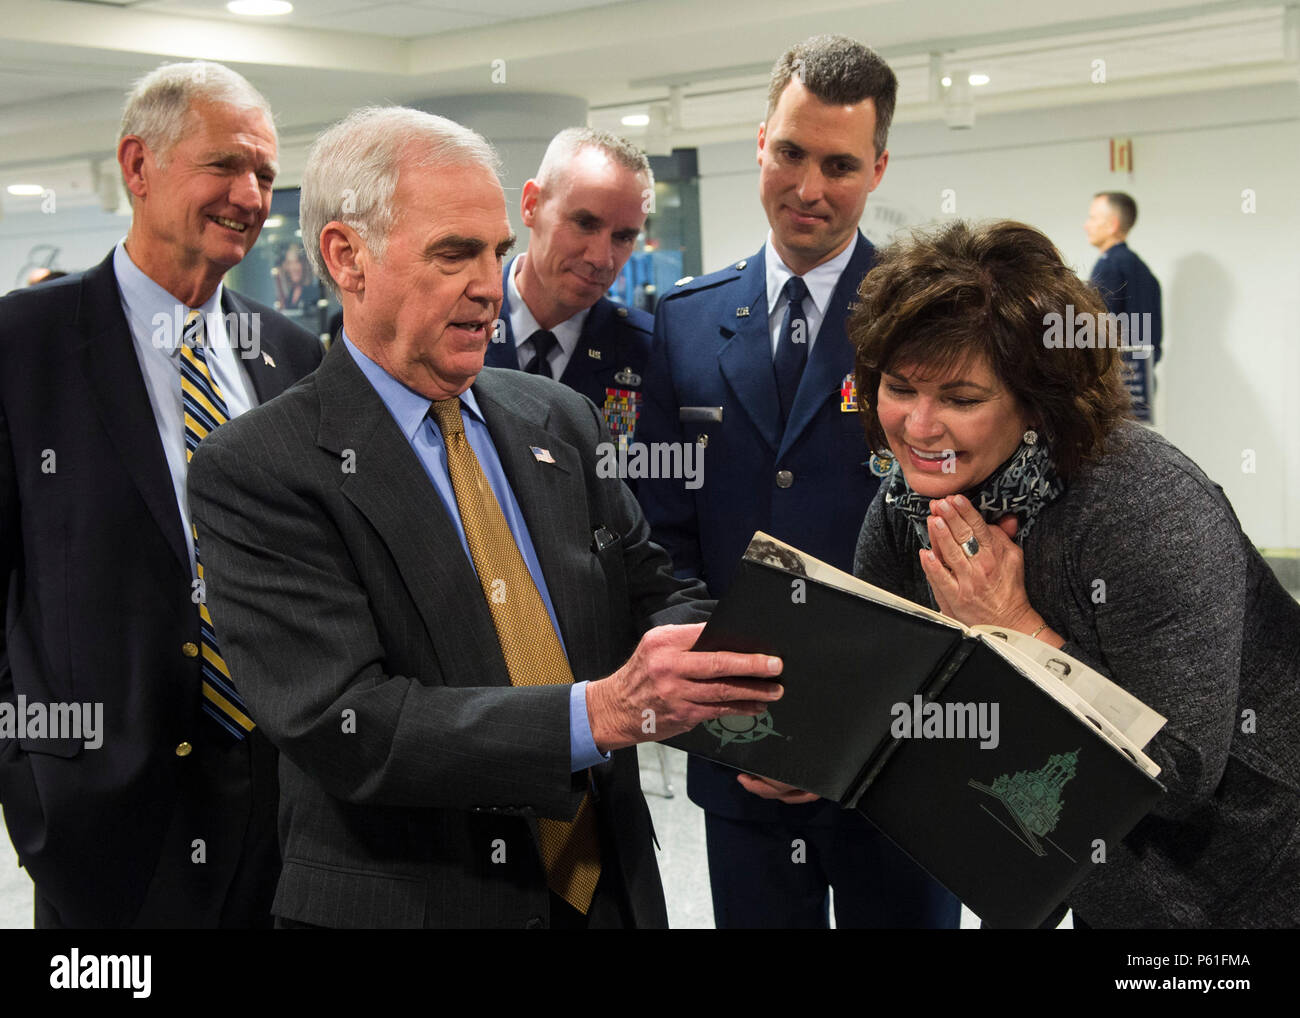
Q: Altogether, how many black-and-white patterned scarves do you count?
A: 1